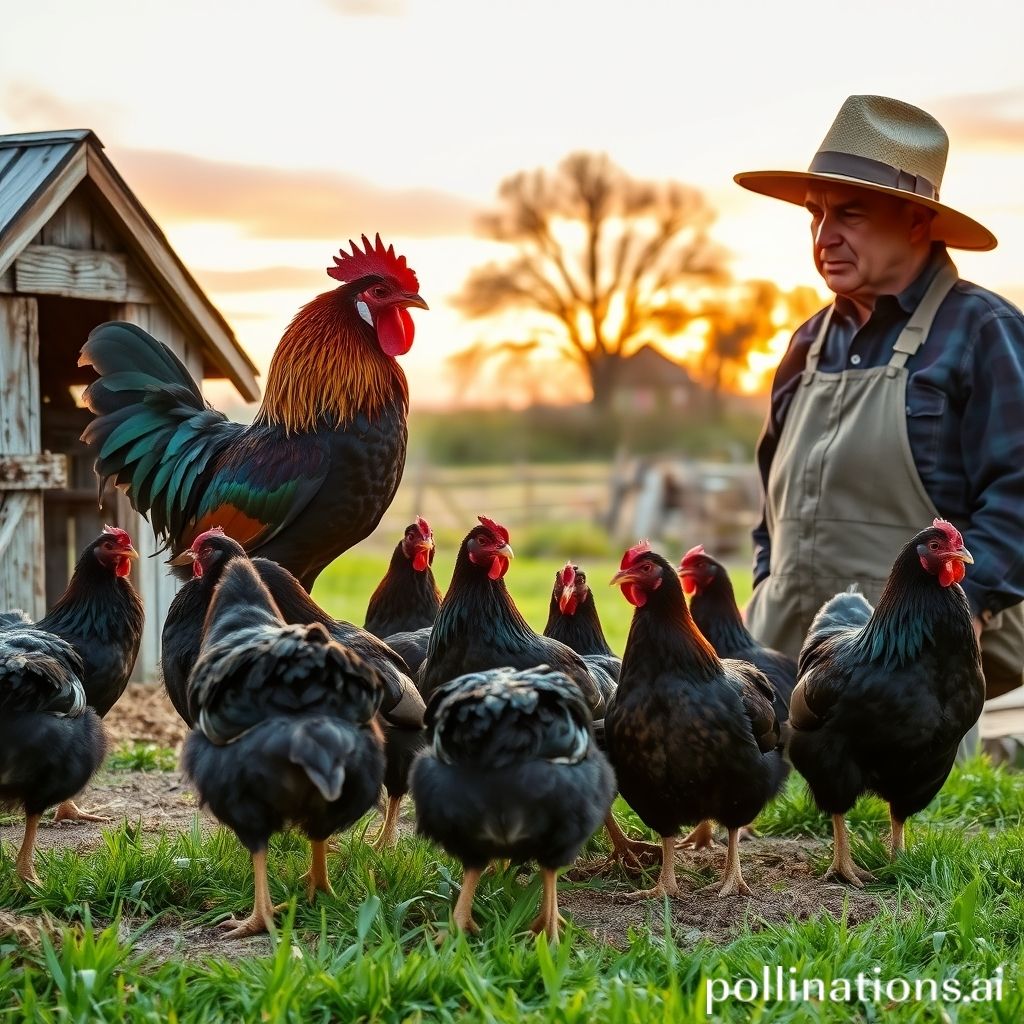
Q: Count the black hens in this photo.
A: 11